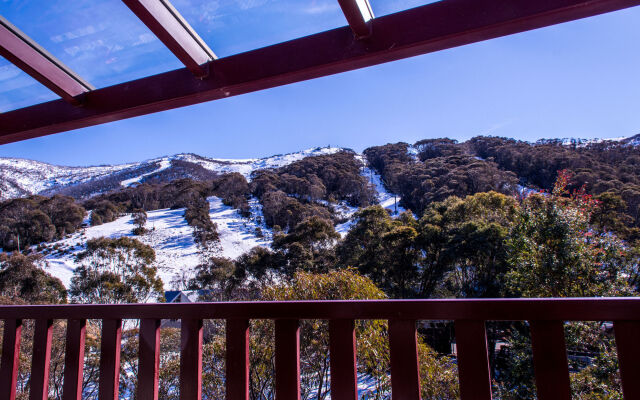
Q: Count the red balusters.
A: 13